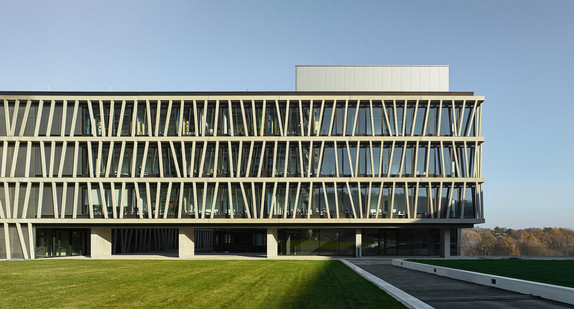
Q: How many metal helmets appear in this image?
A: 0